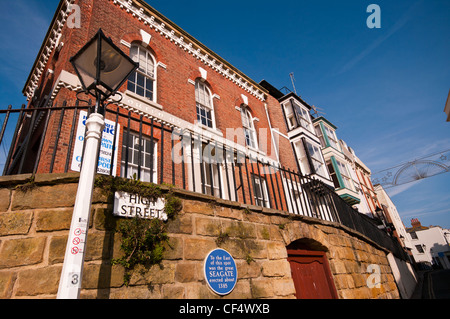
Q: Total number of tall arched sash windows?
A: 3